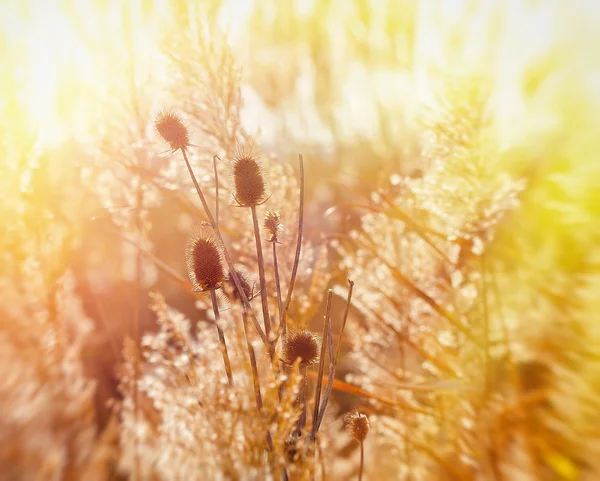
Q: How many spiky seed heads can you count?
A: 7